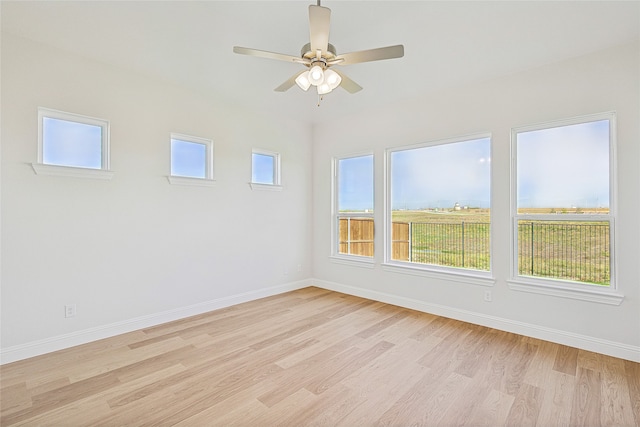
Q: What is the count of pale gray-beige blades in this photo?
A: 5